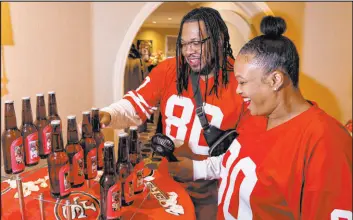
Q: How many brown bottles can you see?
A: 11